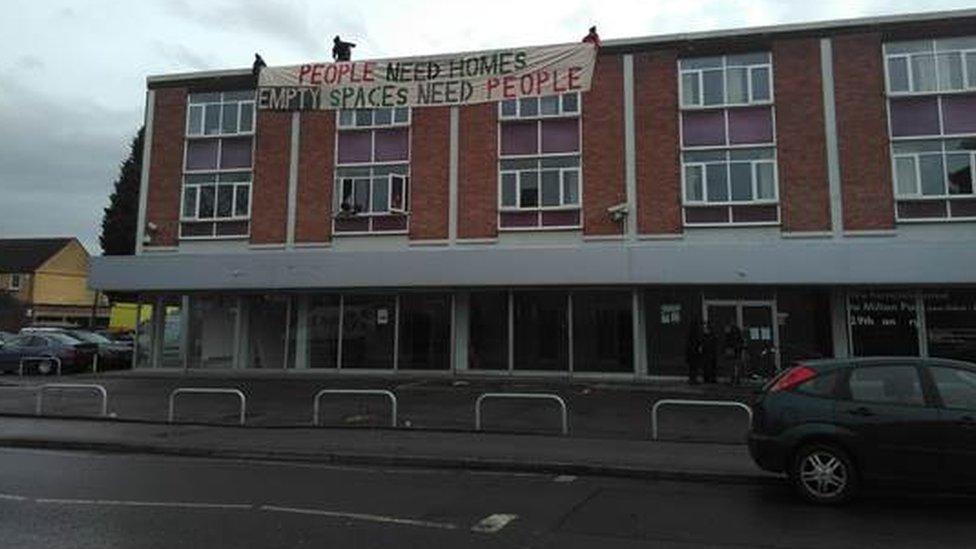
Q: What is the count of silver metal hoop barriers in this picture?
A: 6